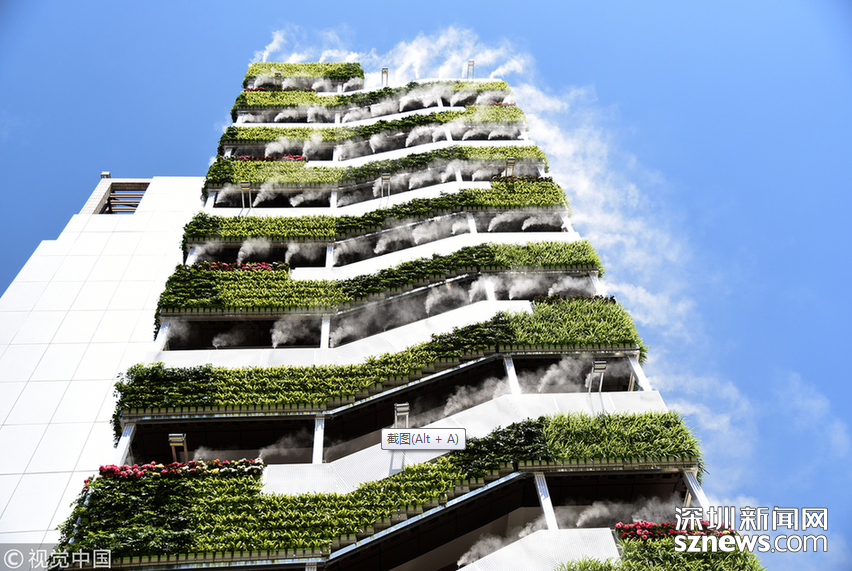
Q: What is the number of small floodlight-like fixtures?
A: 9